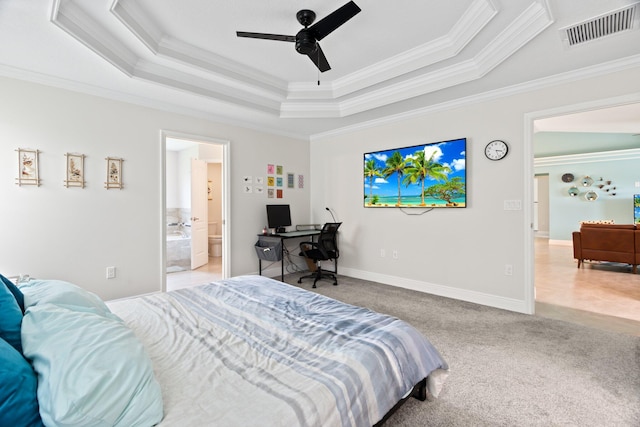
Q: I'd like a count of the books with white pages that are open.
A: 0